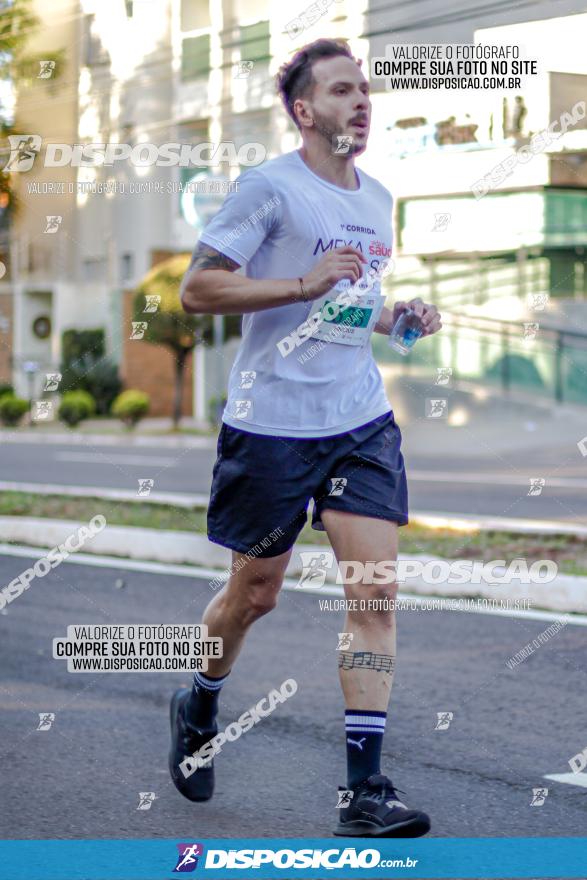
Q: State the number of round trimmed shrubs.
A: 3